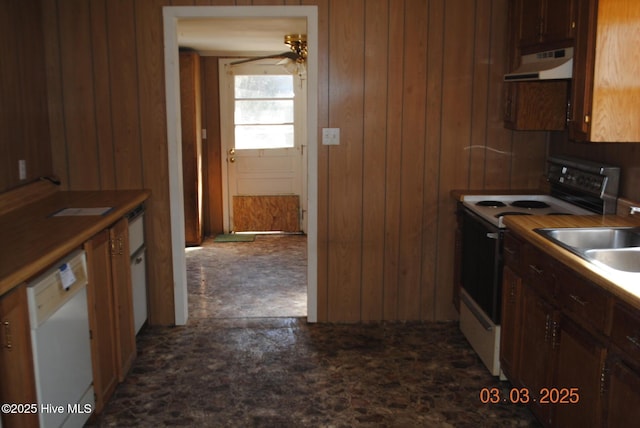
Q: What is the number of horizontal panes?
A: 3